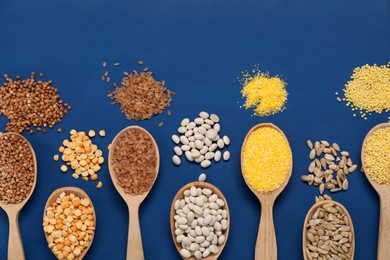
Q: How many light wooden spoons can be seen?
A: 7